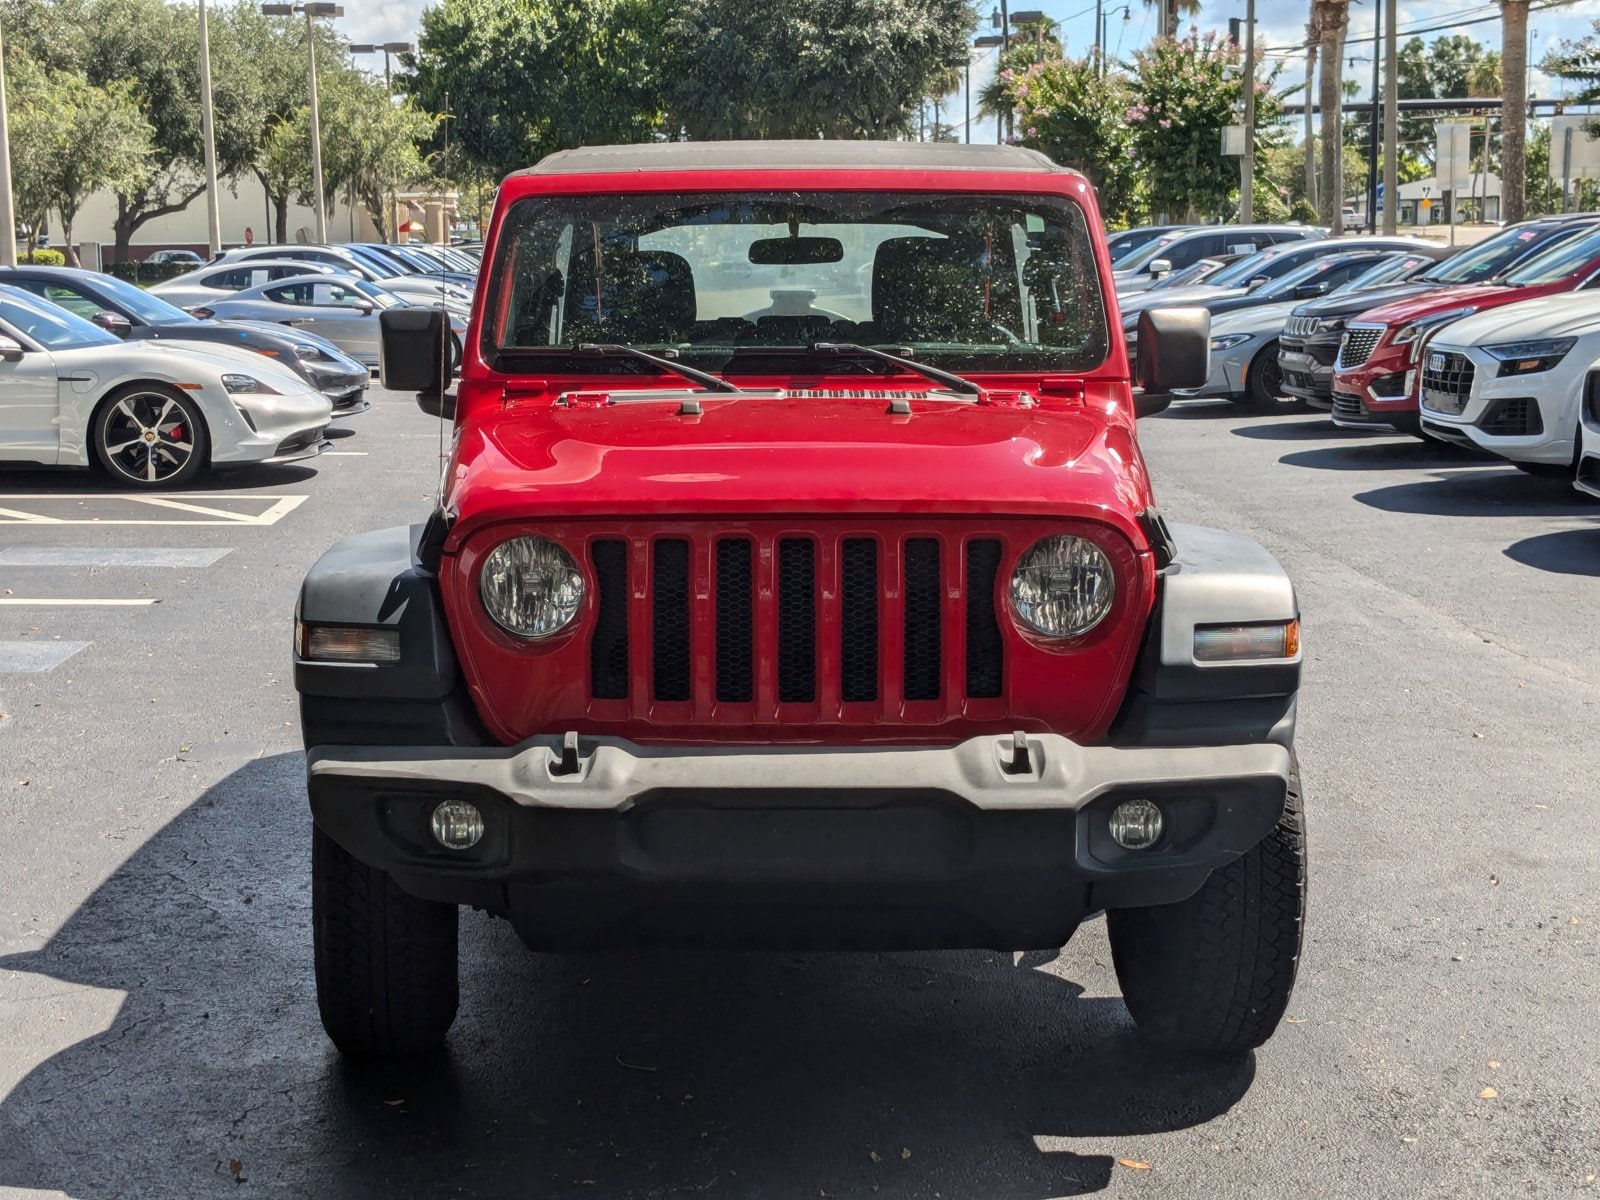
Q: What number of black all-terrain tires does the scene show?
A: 2